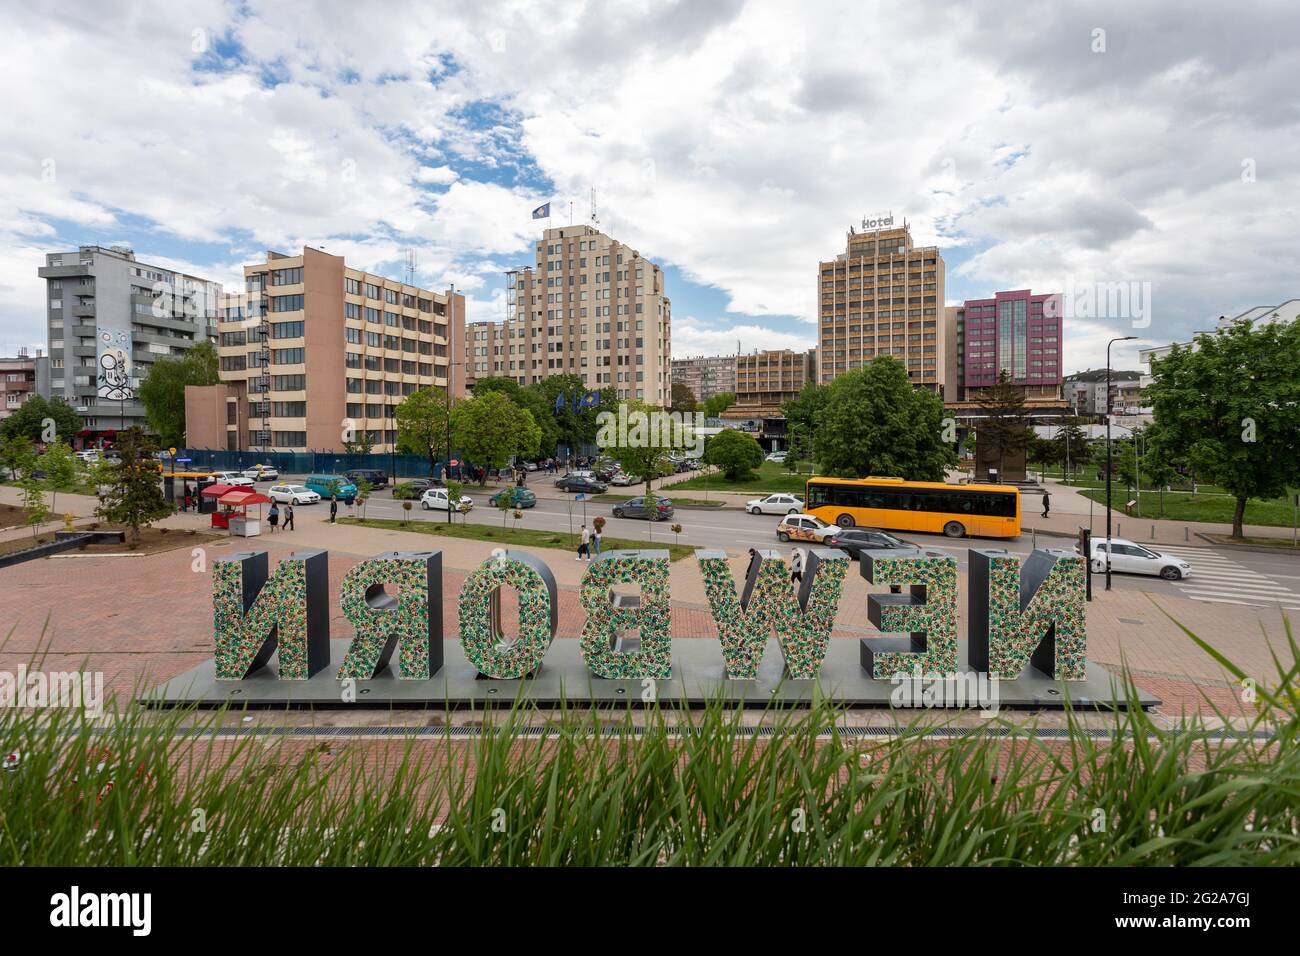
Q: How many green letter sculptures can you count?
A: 7